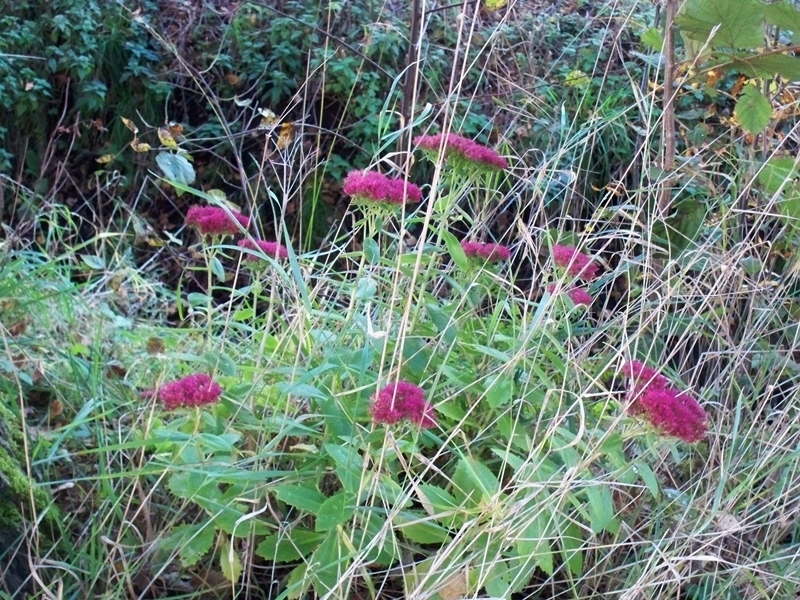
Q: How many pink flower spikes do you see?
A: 10